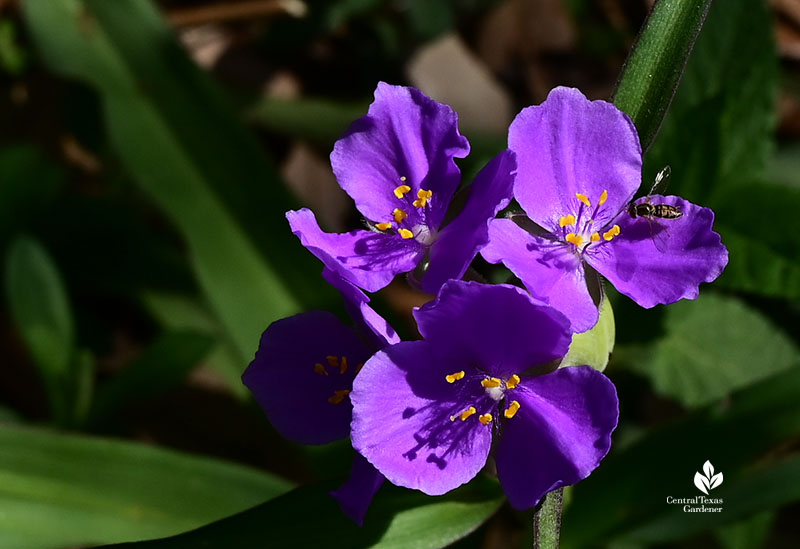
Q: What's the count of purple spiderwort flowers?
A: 4